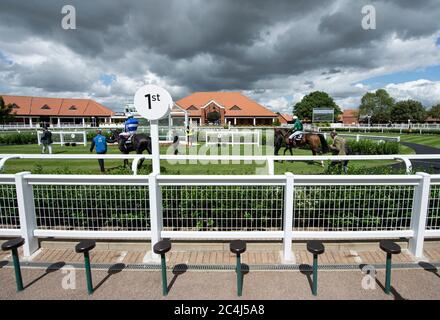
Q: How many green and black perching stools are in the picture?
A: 6